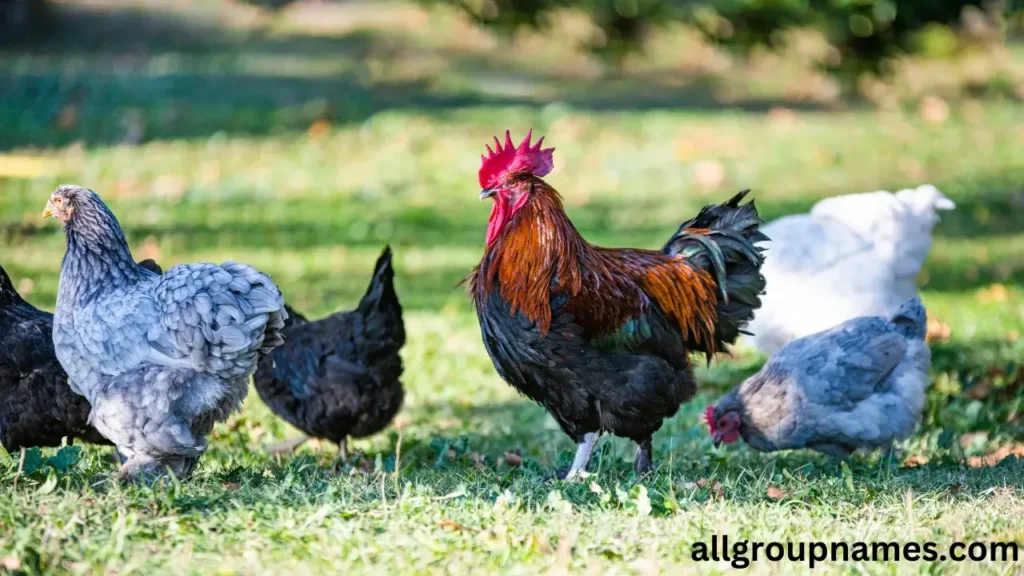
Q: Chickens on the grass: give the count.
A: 6